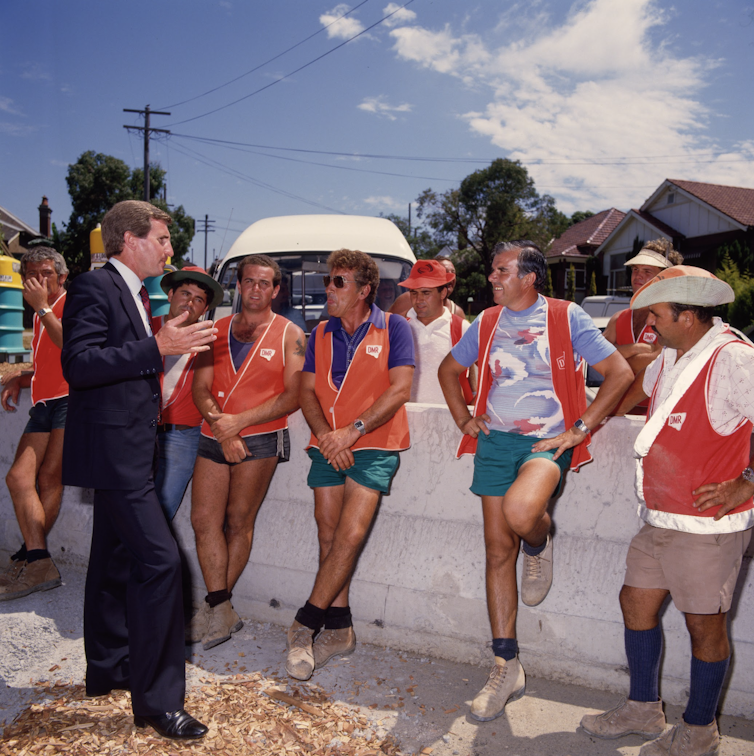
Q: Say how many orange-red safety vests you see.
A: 8